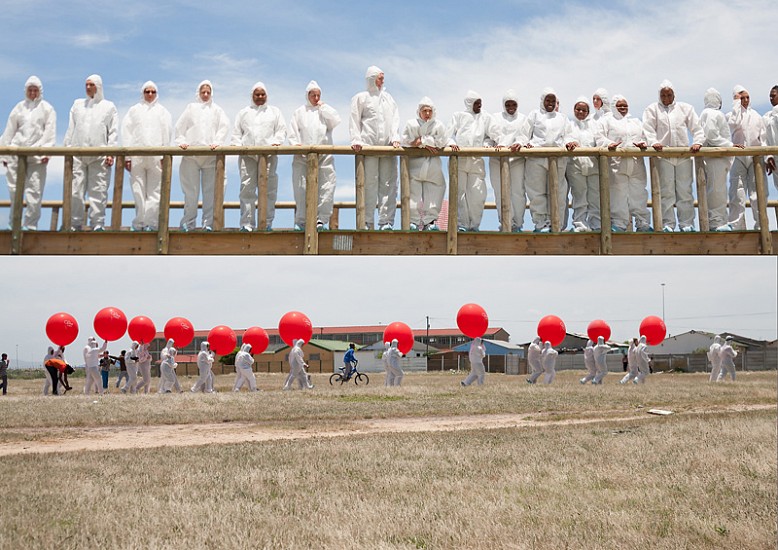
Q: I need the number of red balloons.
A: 12